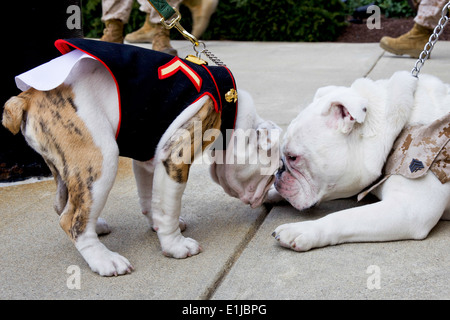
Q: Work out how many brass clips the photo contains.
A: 1